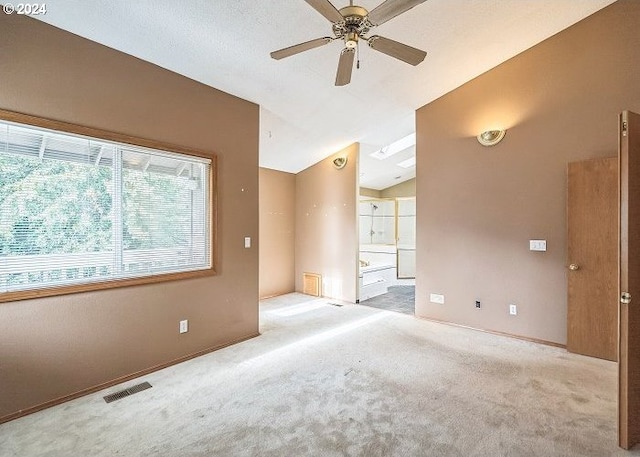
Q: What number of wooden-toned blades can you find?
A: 5